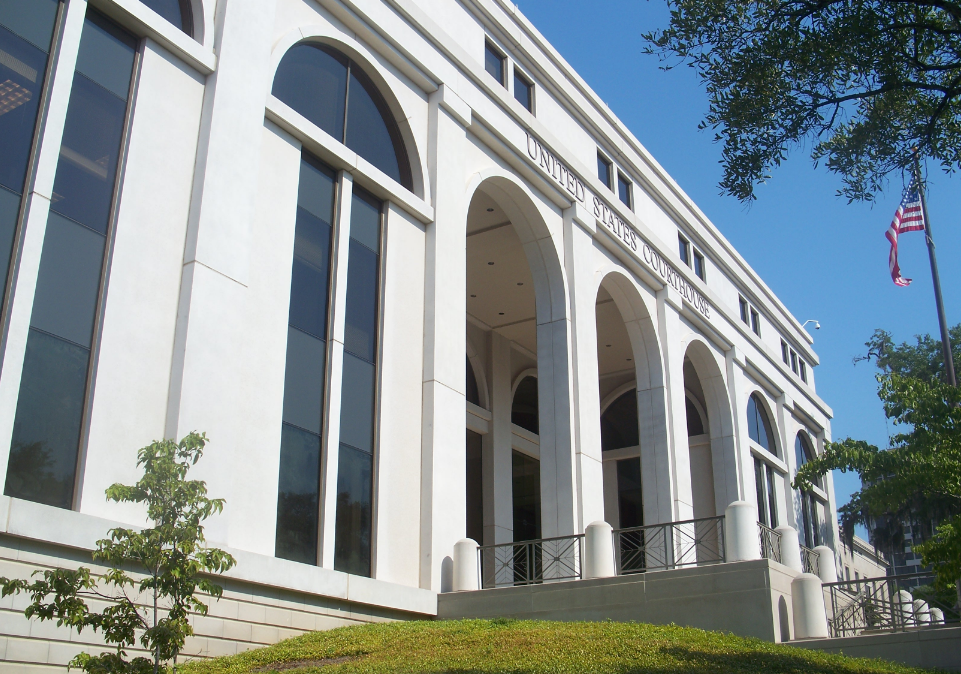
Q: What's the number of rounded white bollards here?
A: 9